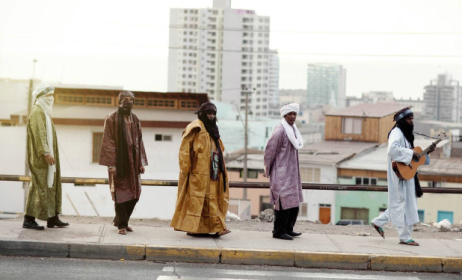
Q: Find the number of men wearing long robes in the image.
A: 5